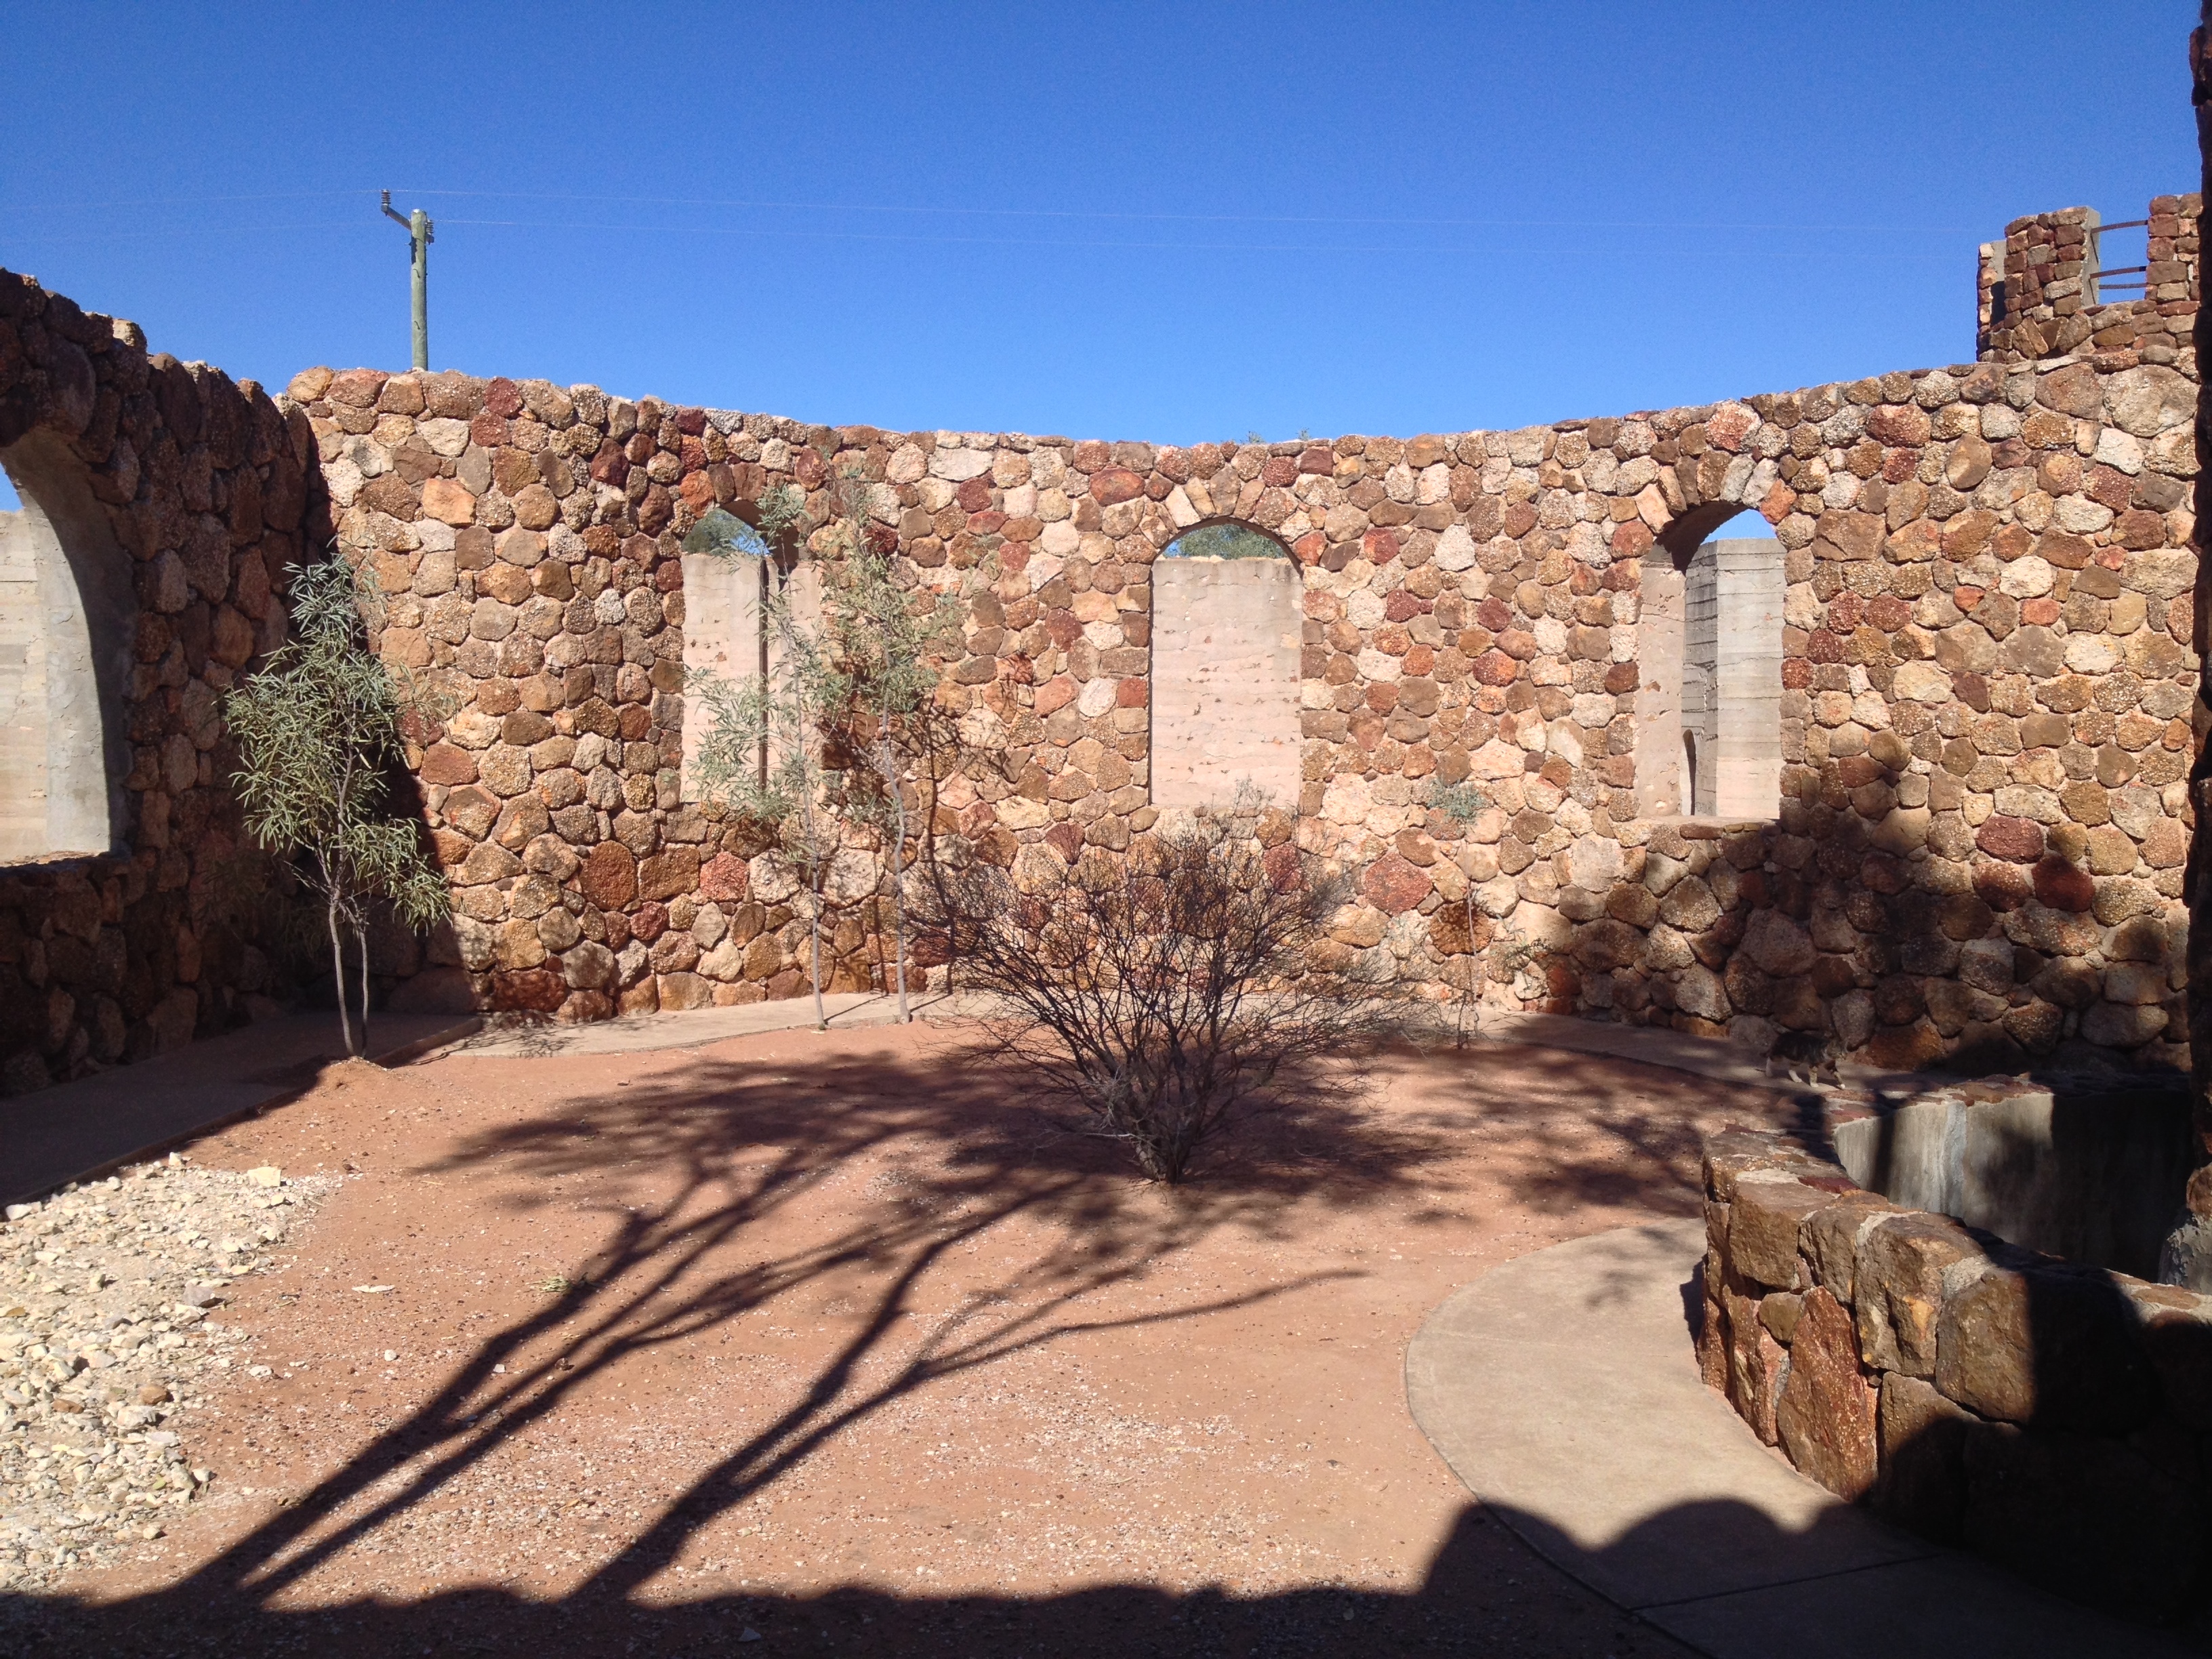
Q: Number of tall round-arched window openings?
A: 4